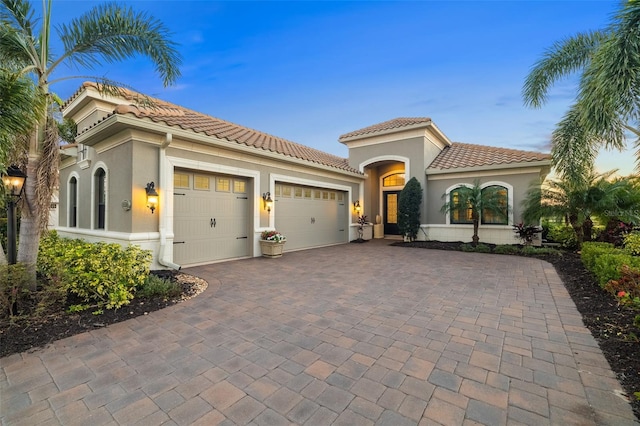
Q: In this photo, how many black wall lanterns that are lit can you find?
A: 3